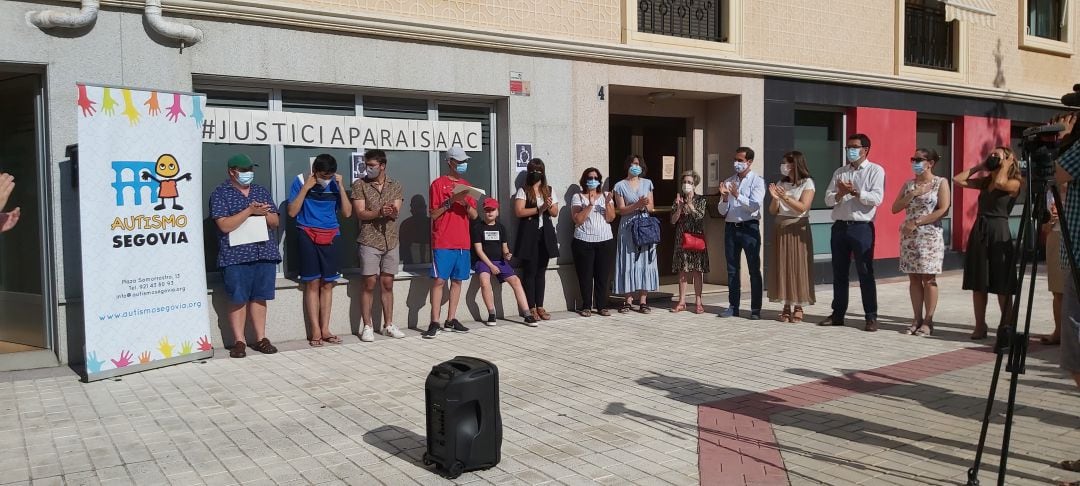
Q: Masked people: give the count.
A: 13